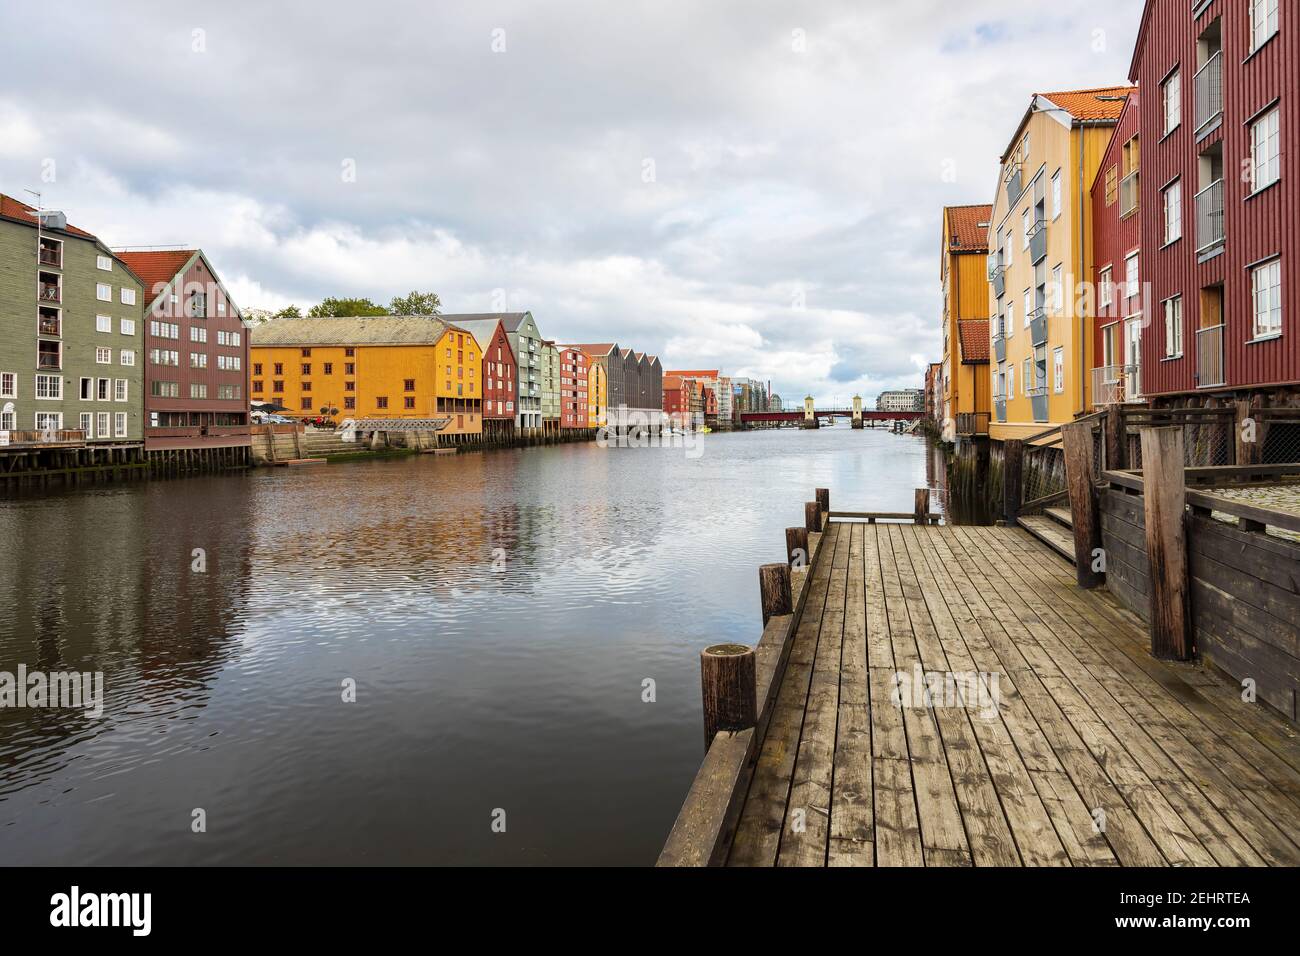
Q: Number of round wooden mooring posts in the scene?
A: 6